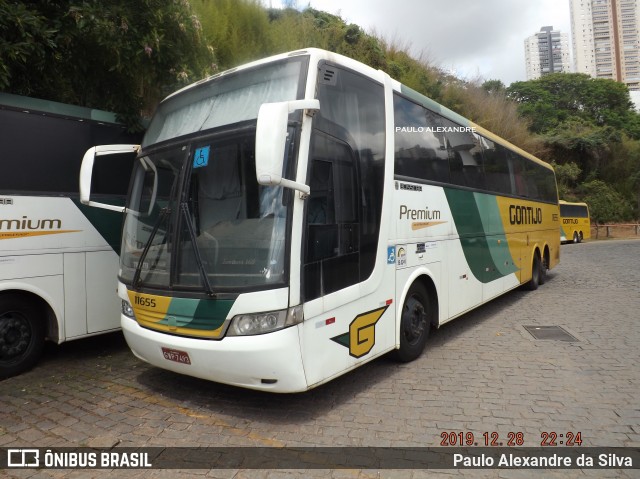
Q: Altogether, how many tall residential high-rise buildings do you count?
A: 2